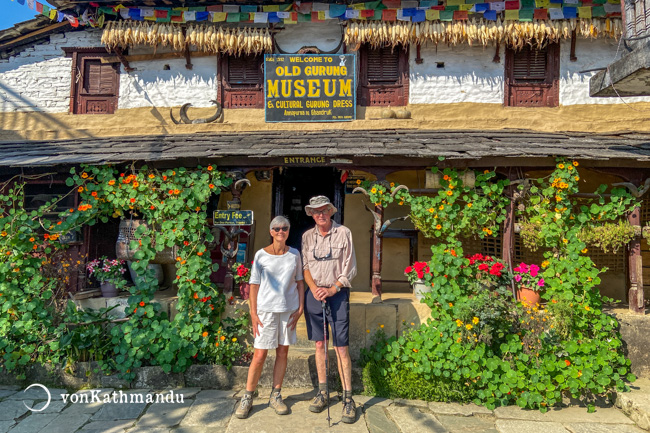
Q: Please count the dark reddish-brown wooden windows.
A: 4